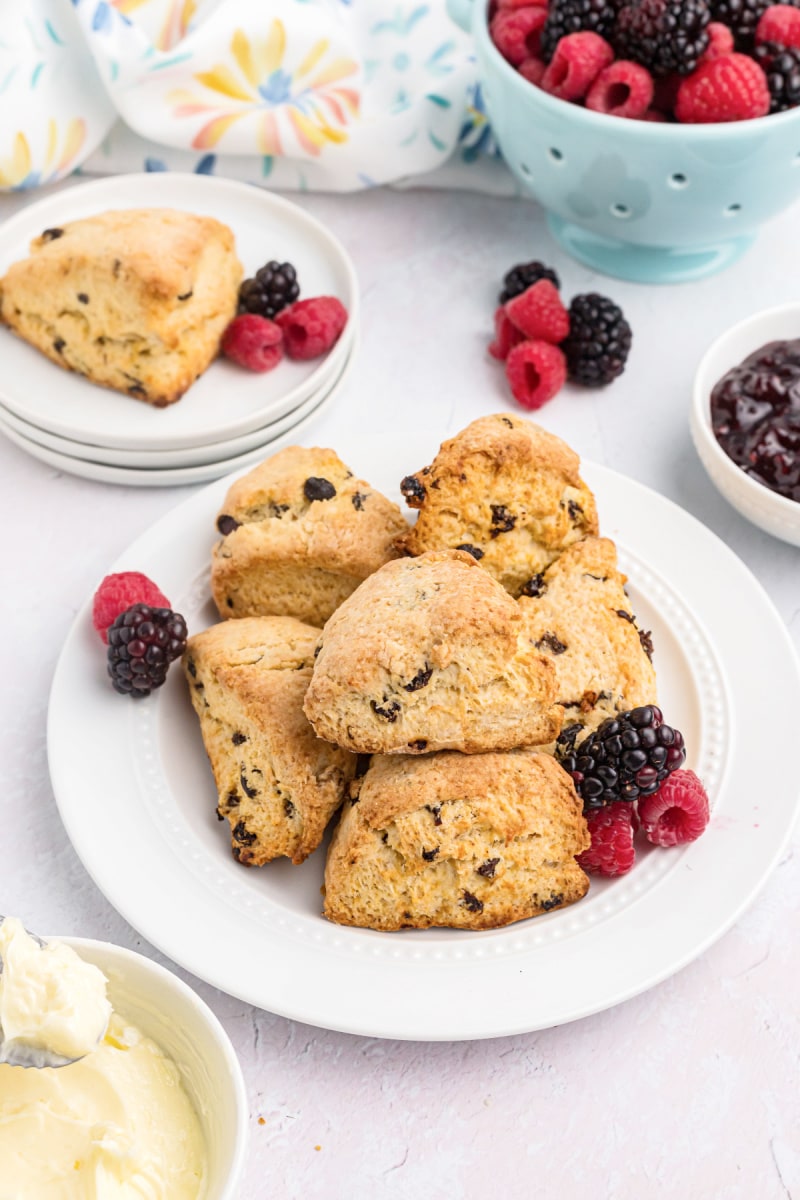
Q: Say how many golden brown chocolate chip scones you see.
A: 7